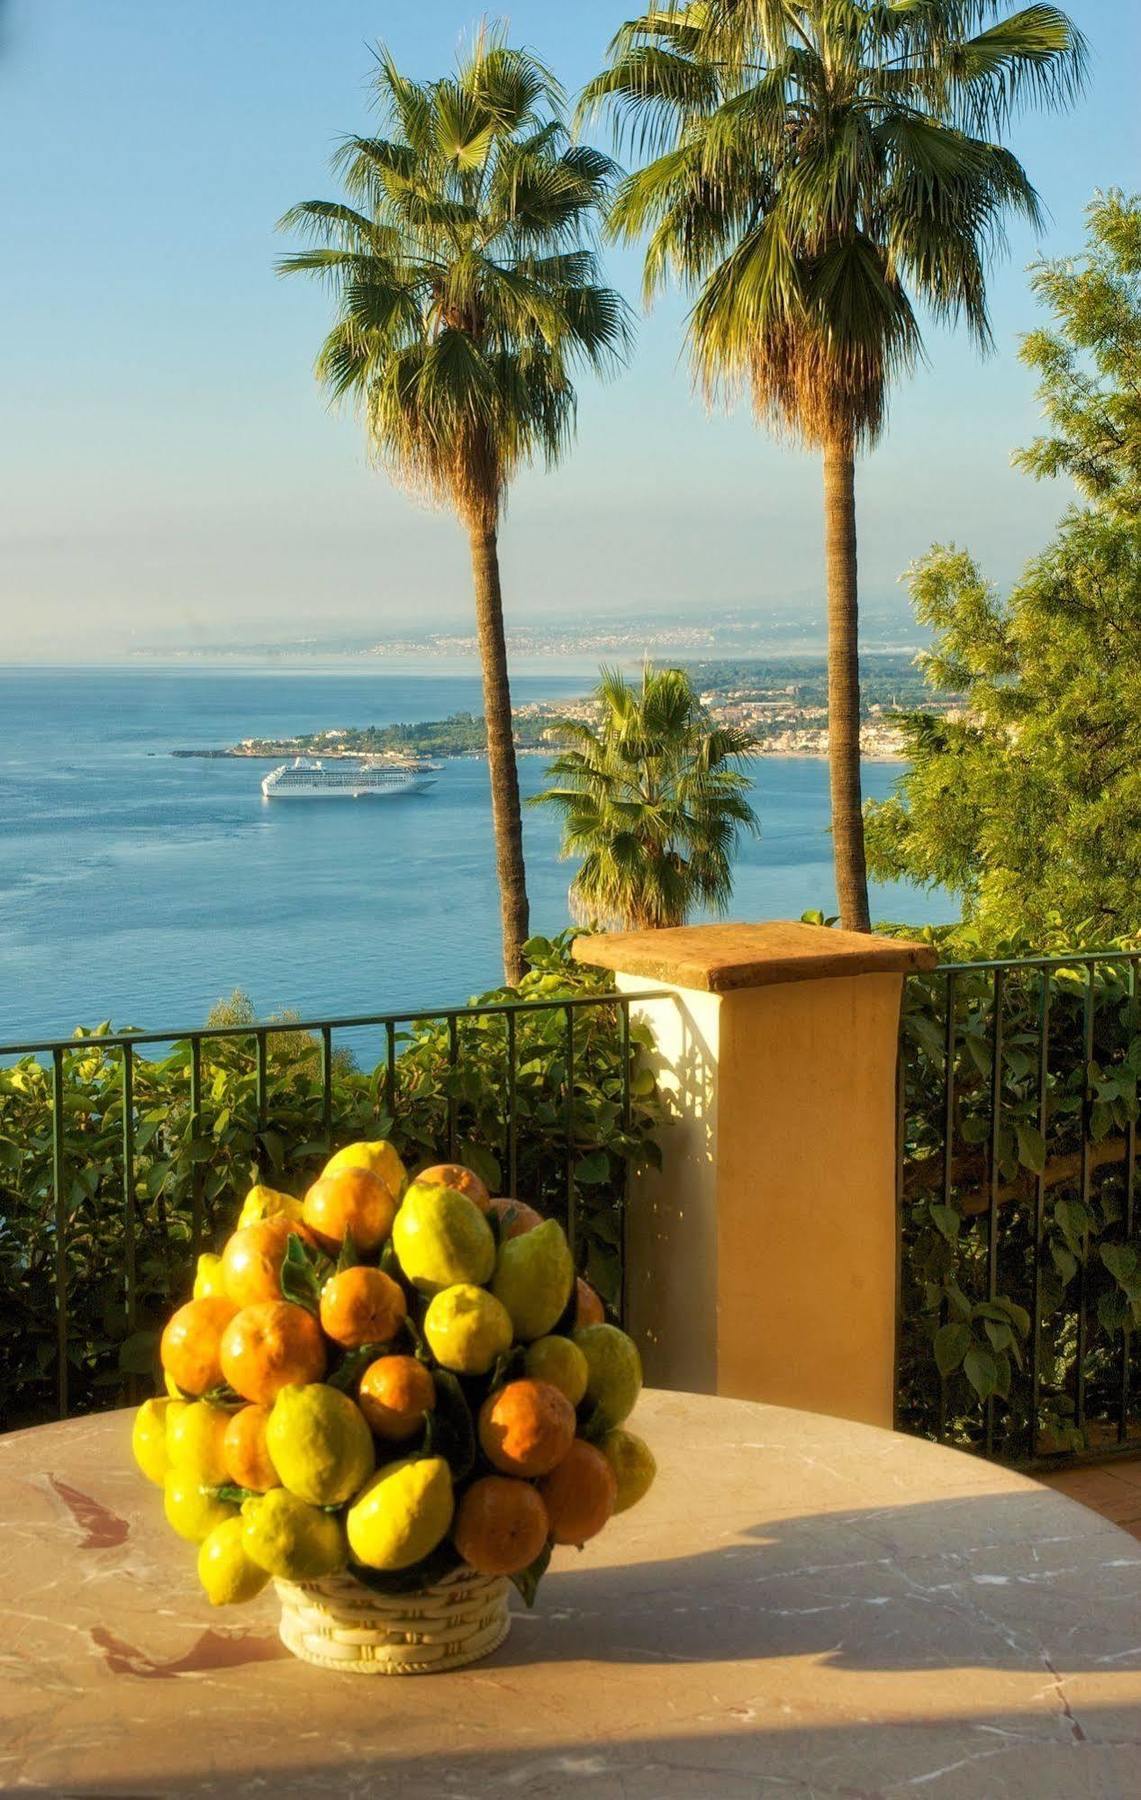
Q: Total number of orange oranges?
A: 13